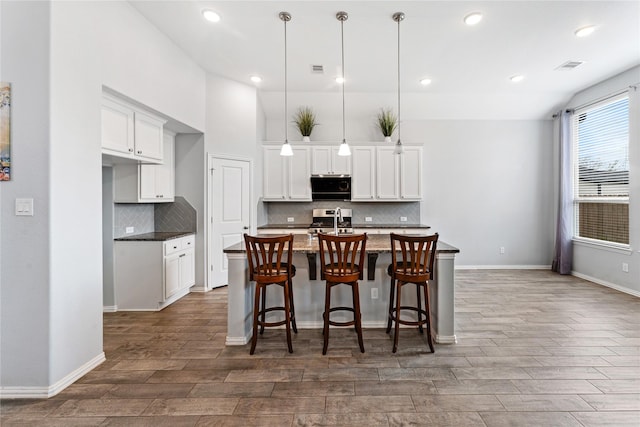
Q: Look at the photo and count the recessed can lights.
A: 7